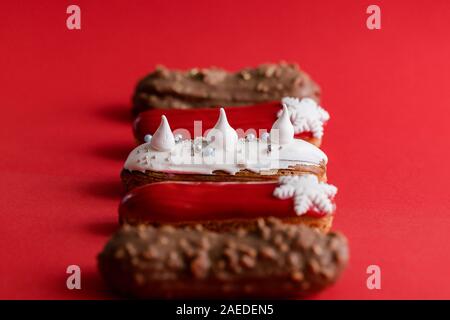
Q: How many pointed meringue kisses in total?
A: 3